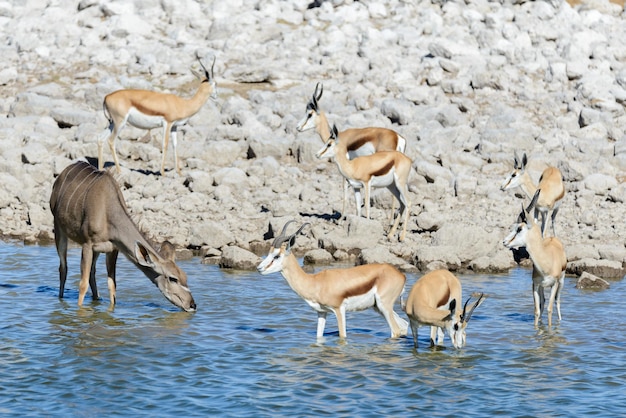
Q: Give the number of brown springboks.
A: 7